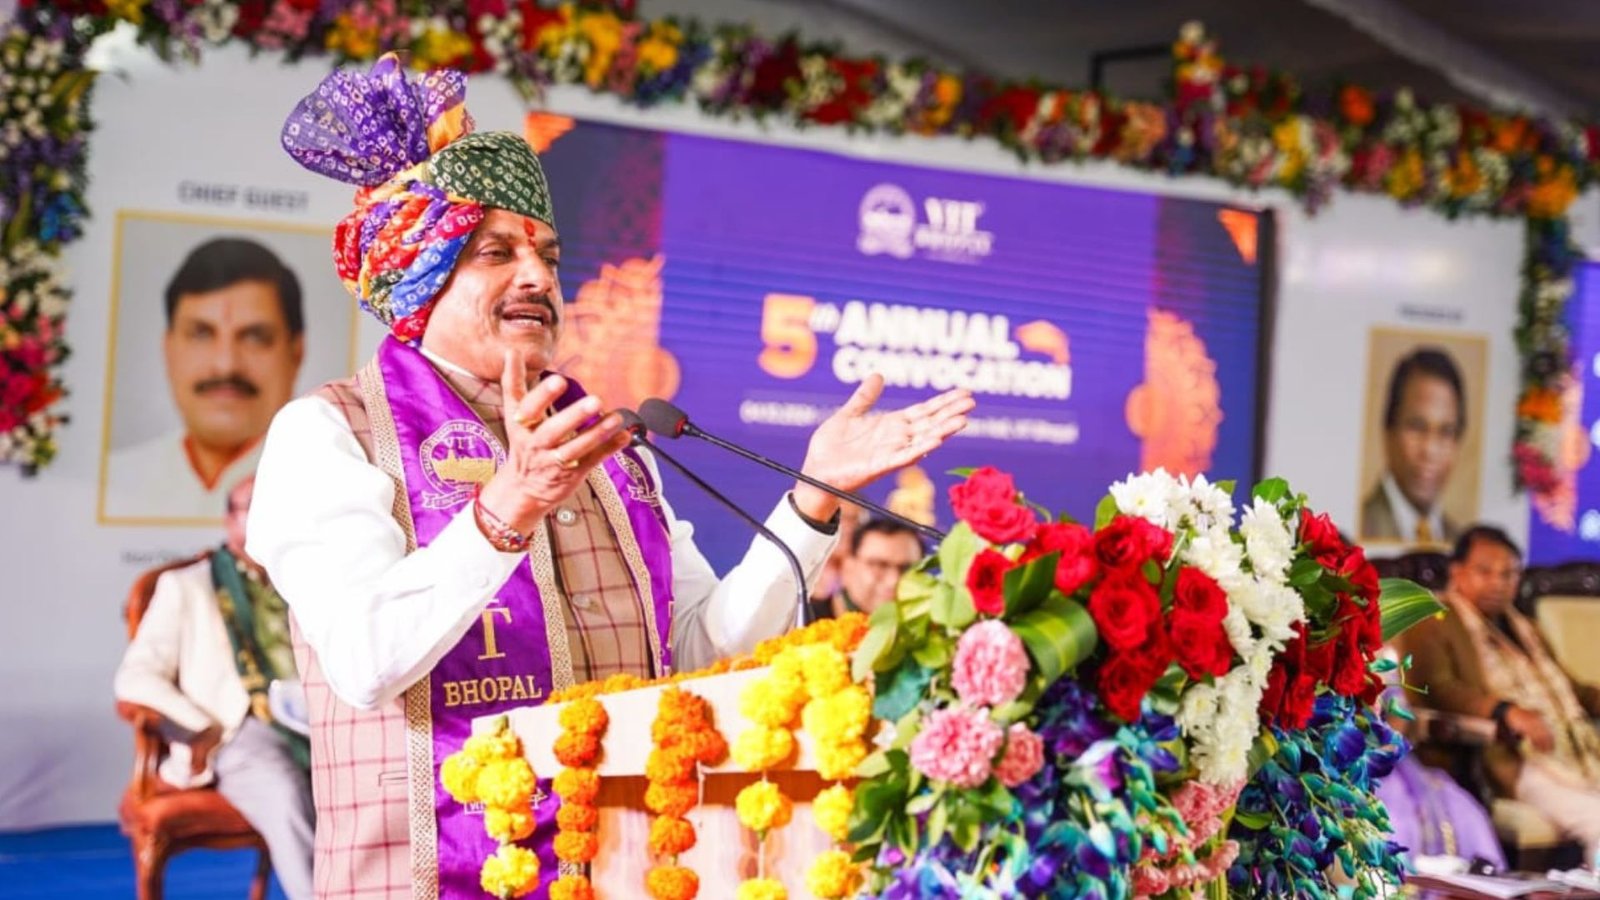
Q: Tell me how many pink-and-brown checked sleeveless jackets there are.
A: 1